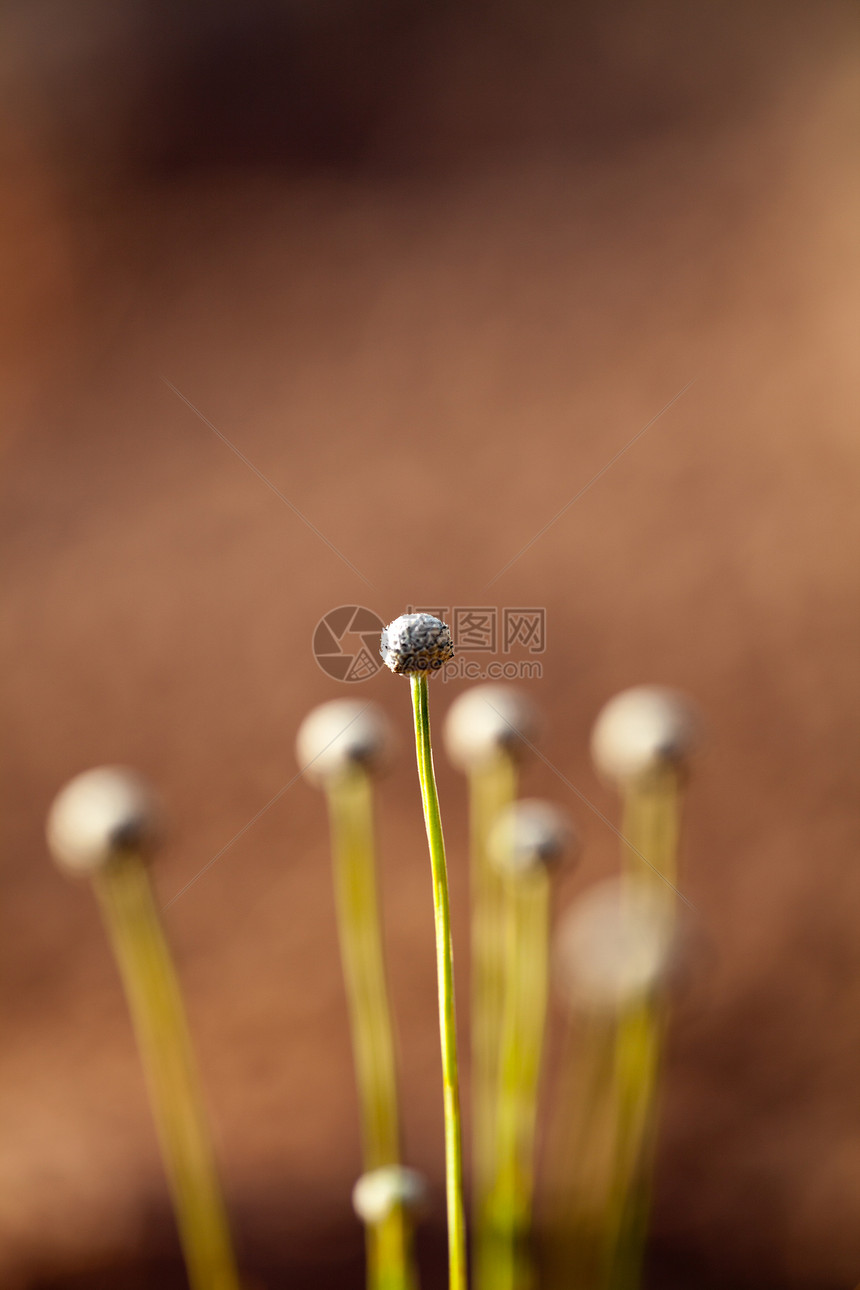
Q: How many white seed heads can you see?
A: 8